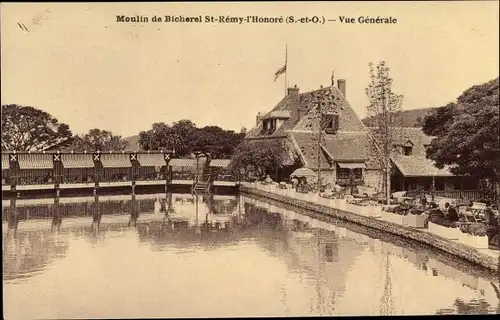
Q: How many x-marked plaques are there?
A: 5